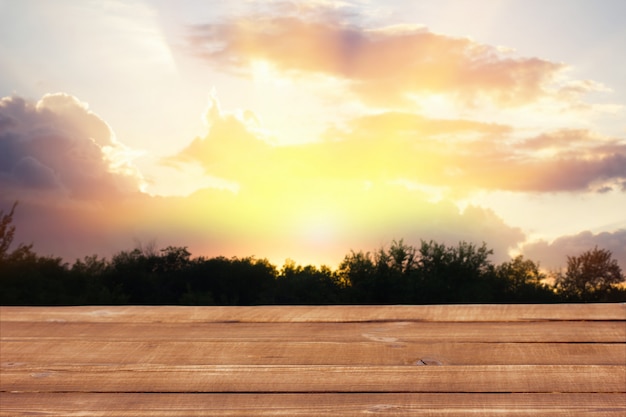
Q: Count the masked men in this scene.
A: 0